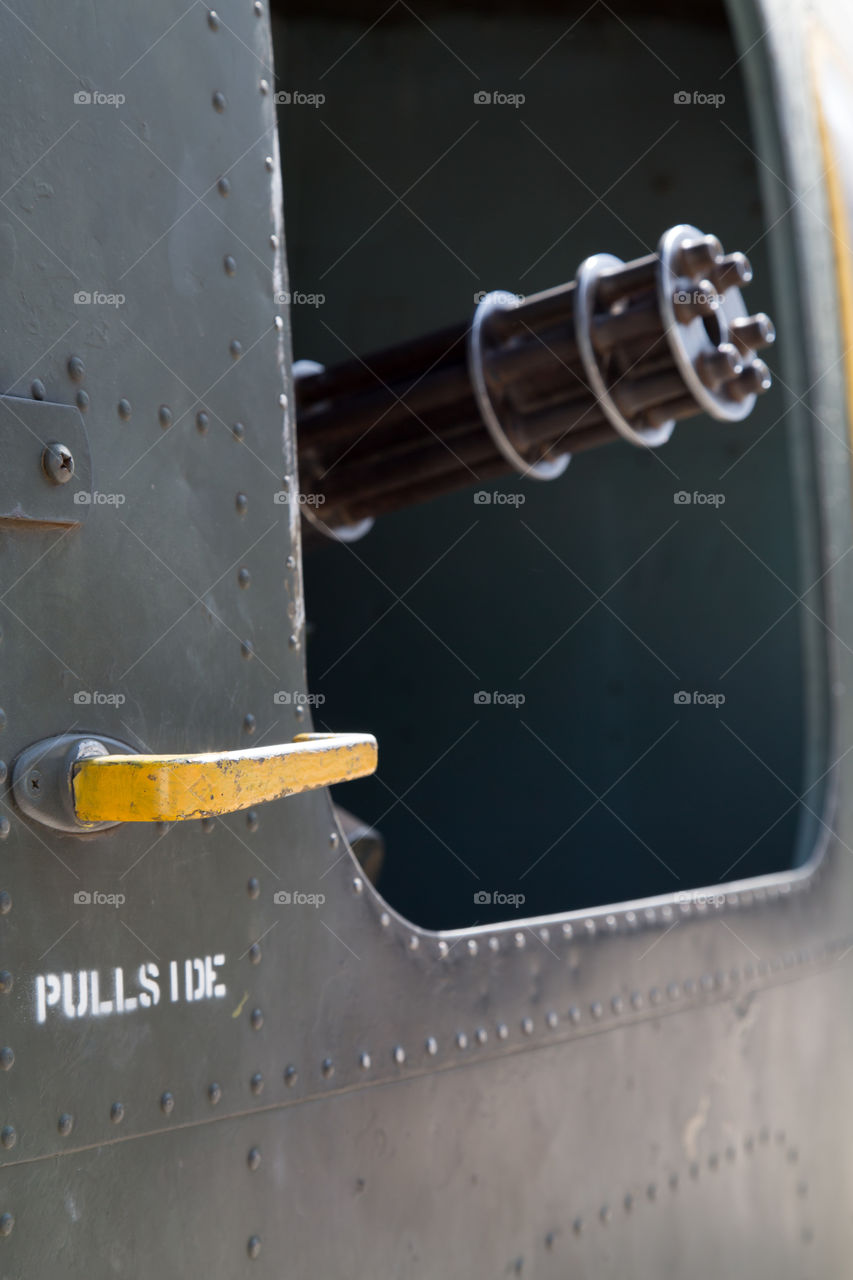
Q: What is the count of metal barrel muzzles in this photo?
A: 6